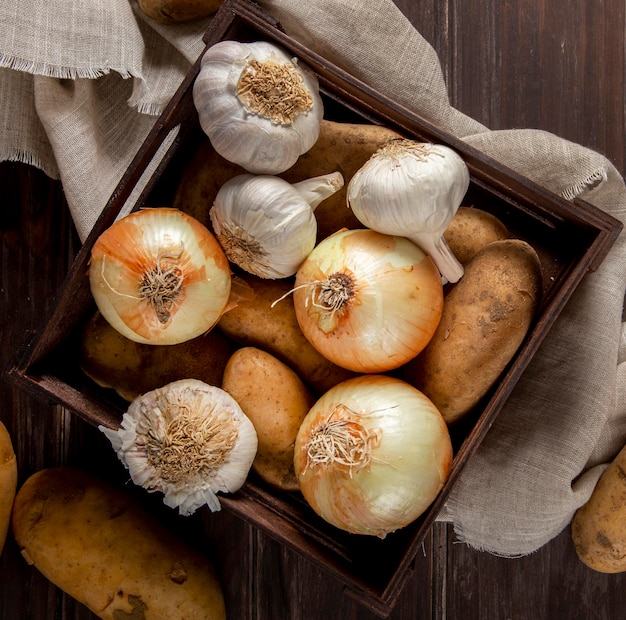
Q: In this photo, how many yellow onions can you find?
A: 3